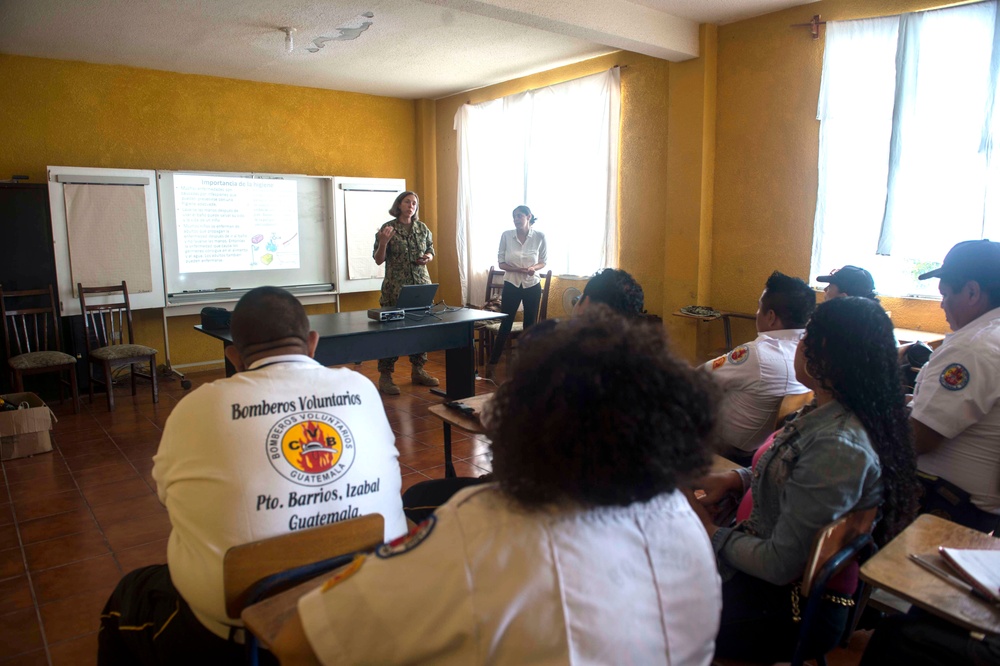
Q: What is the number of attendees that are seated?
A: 7